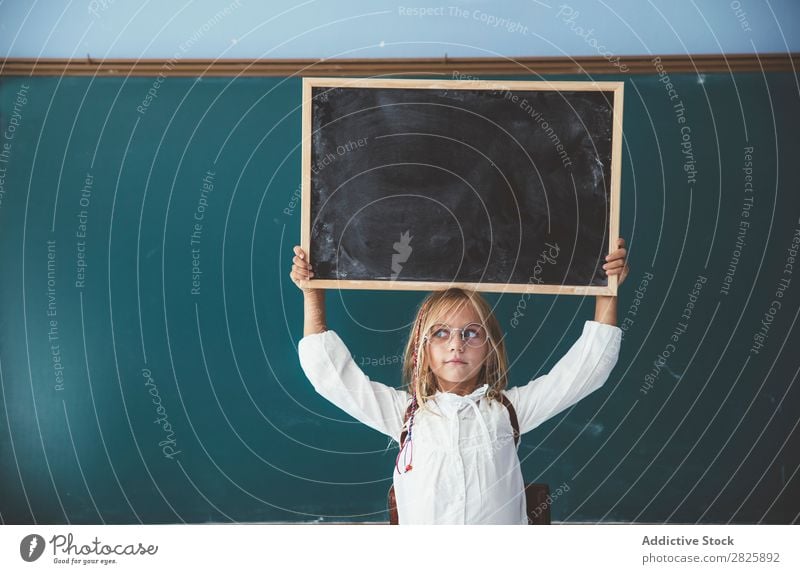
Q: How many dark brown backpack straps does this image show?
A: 2